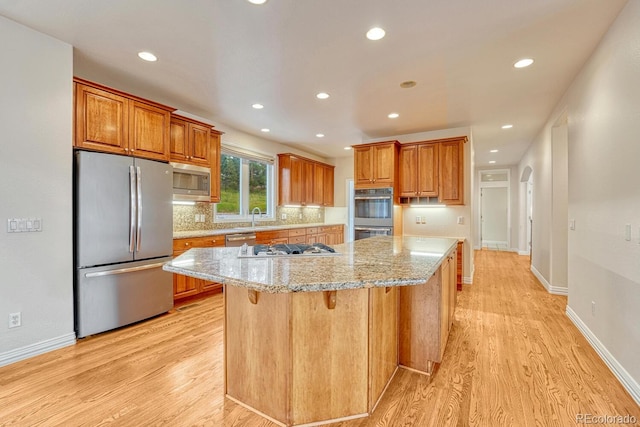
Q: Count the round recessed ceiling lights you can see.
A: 13